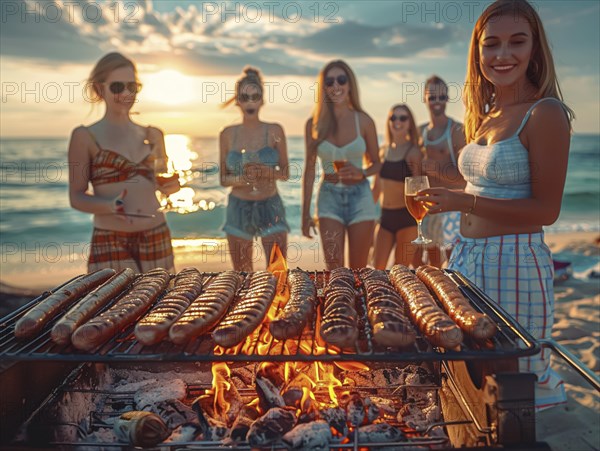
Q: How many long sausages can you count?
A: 11